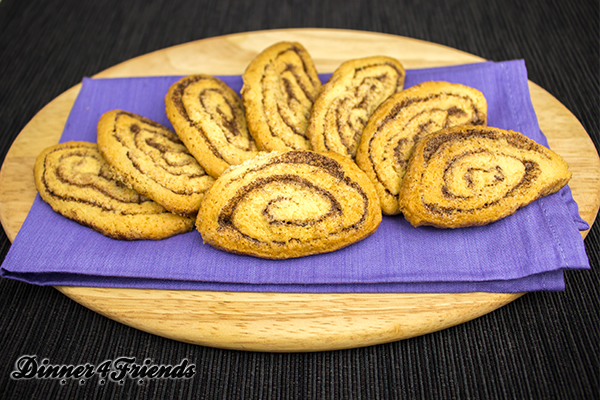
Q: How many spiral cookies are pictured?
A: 8